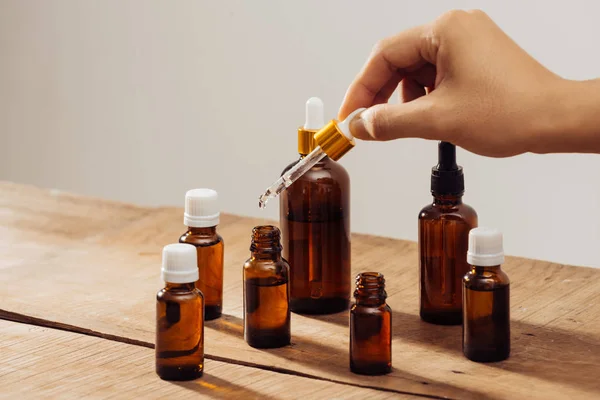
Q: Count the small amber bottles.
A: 5